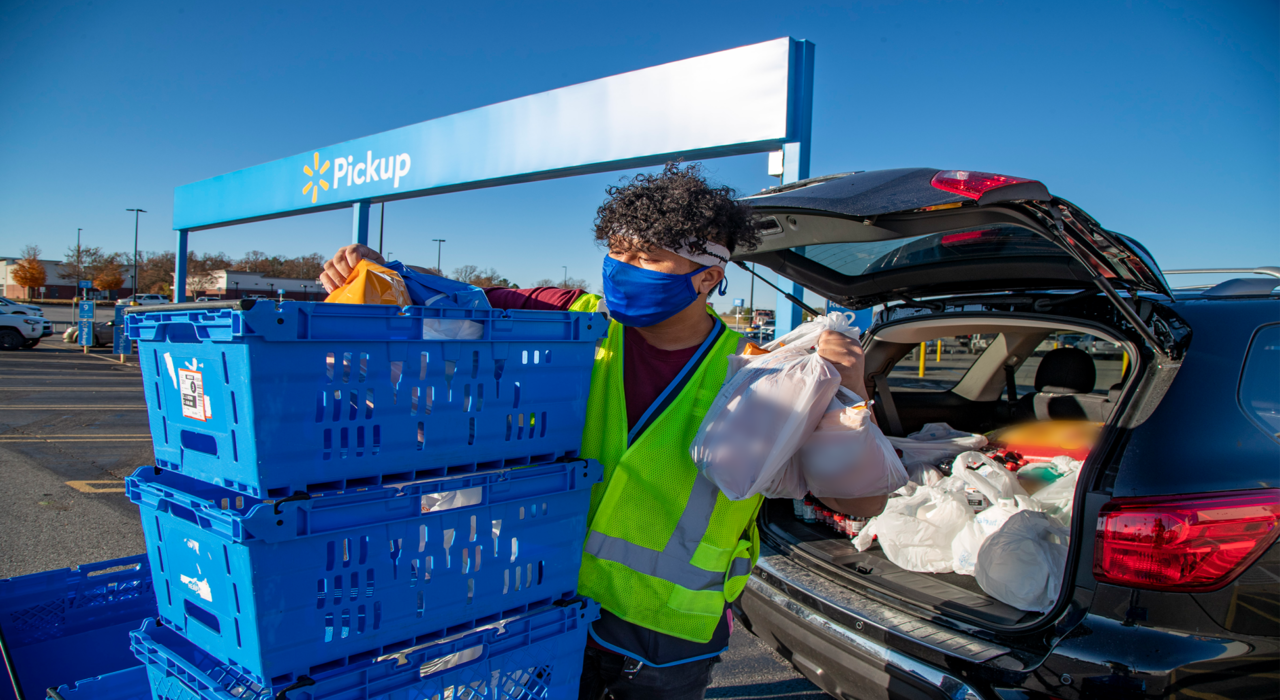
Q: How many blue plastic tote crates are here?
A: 5